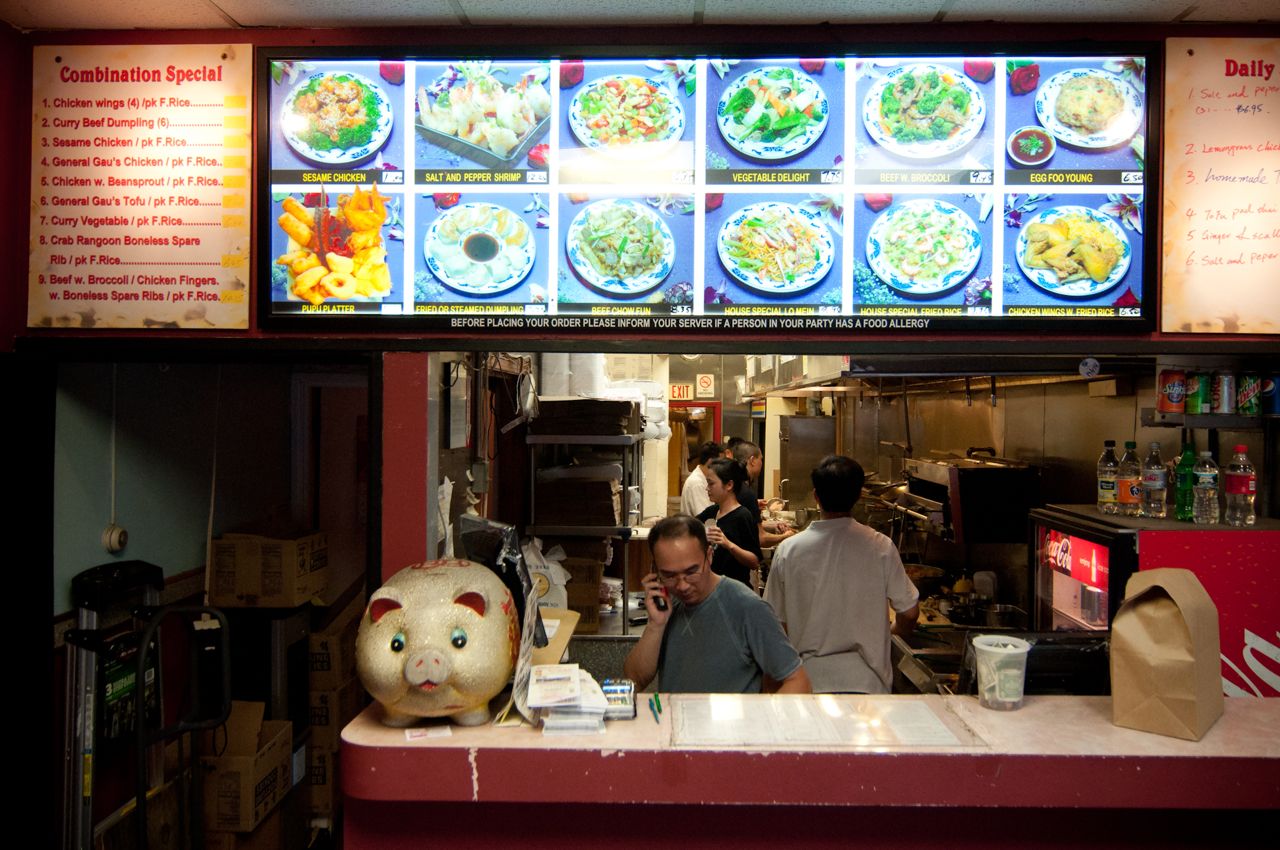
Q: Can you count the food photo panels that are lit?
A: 12